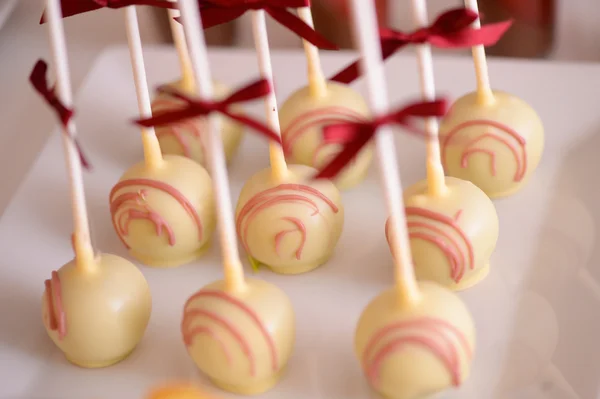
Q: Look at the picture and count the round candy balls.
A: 9